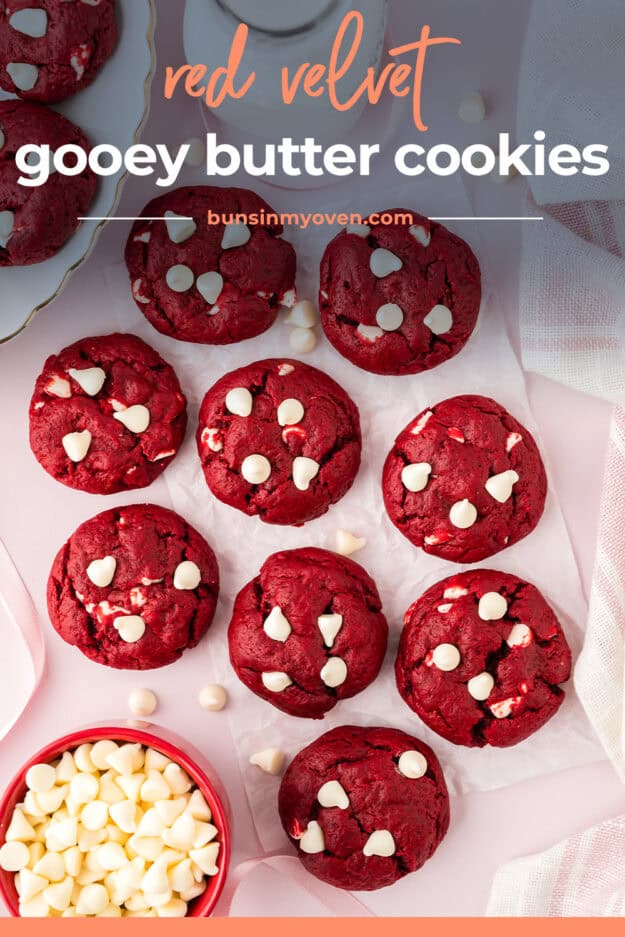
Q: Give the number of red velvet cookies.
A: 11